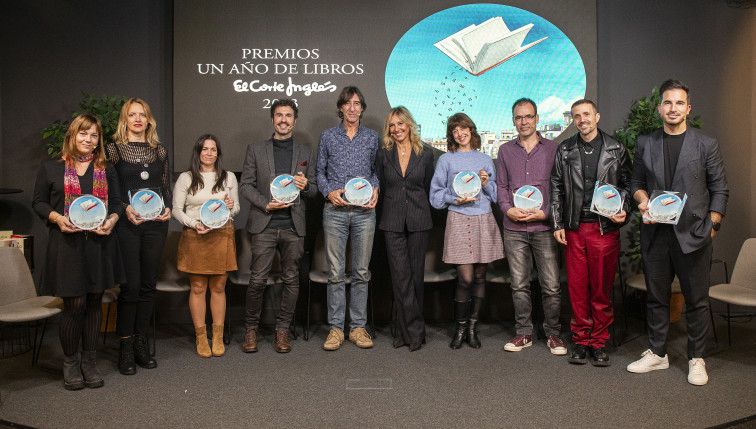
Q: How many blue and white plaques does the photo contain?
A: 9